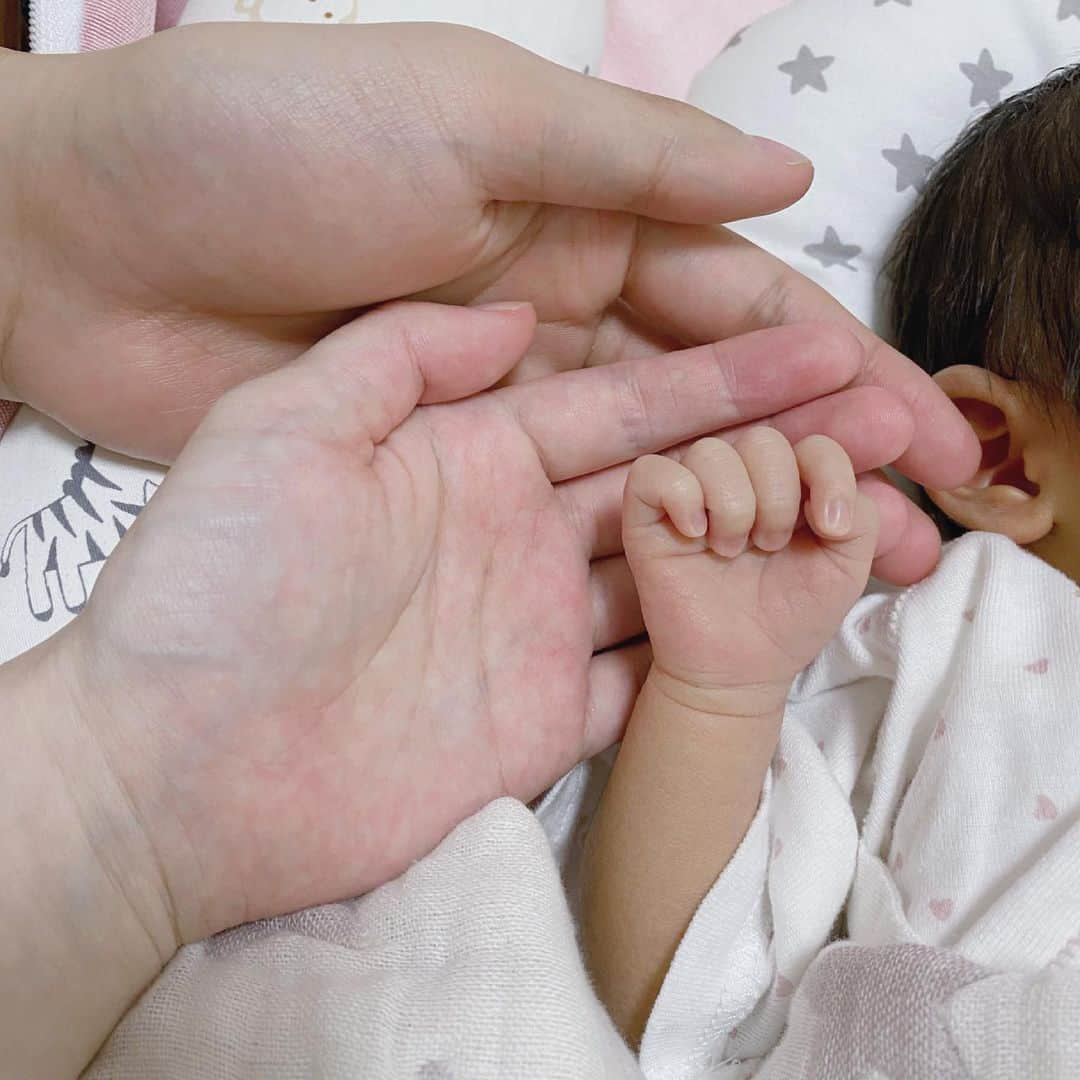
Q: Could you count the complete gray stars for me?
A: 4